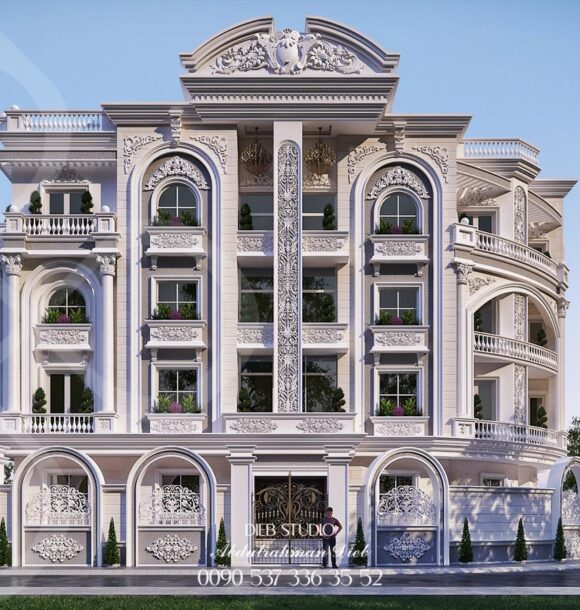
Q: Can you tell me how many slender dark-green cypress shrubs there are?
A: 7